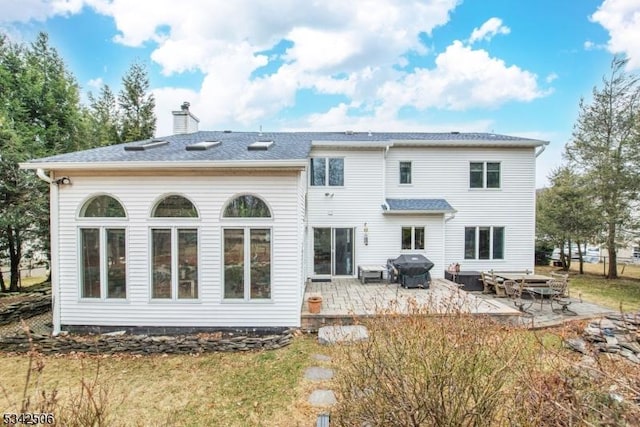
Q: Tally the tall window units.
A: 3